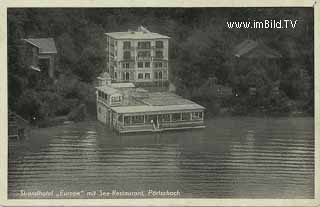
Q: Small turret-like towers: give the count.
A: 1